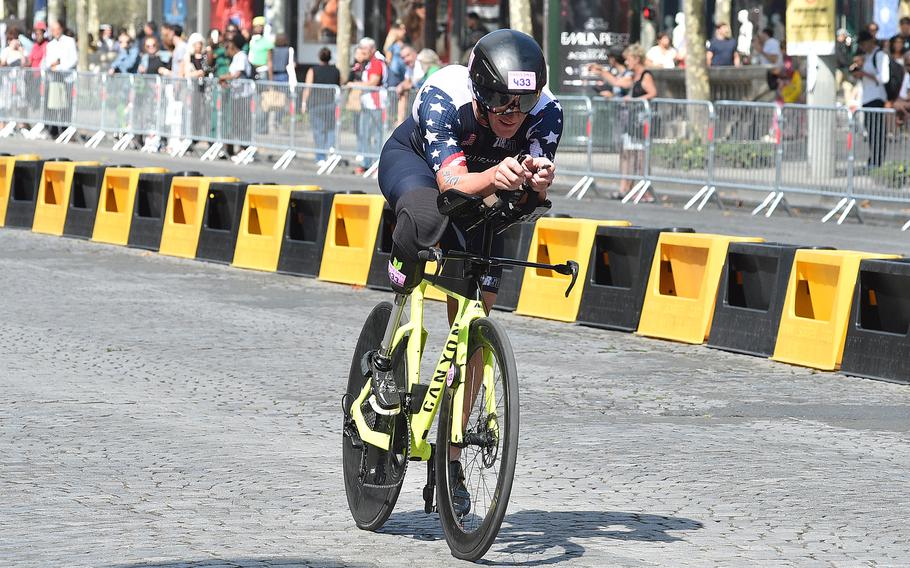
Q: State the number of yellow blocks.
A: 10